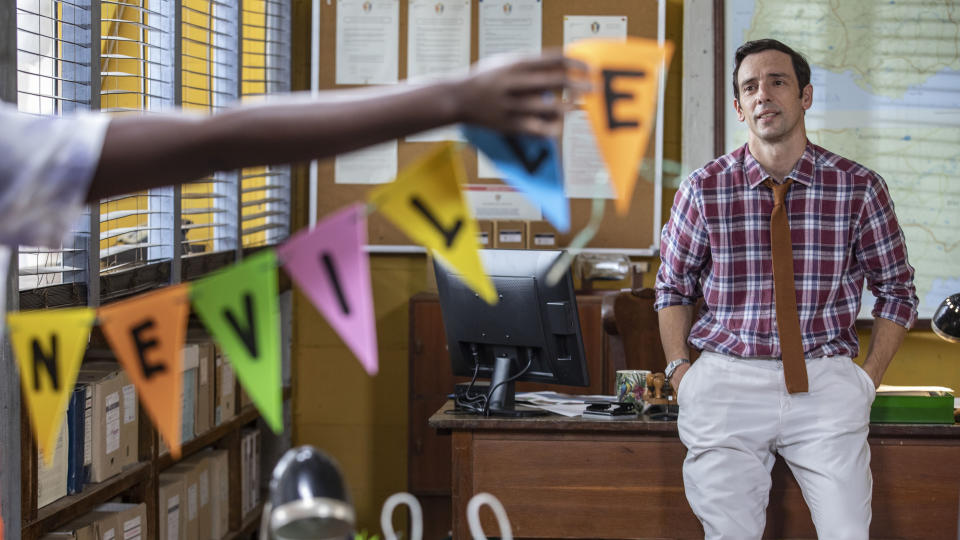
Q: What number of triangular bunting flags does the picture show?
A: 7